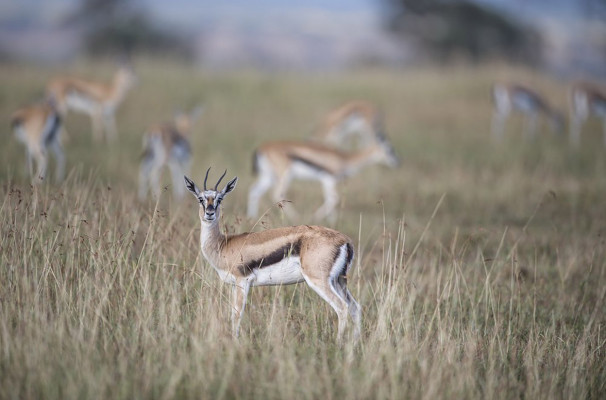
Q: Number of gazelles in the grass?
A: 8